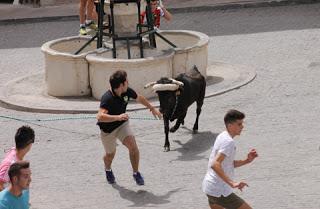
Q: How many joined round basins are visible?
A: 3